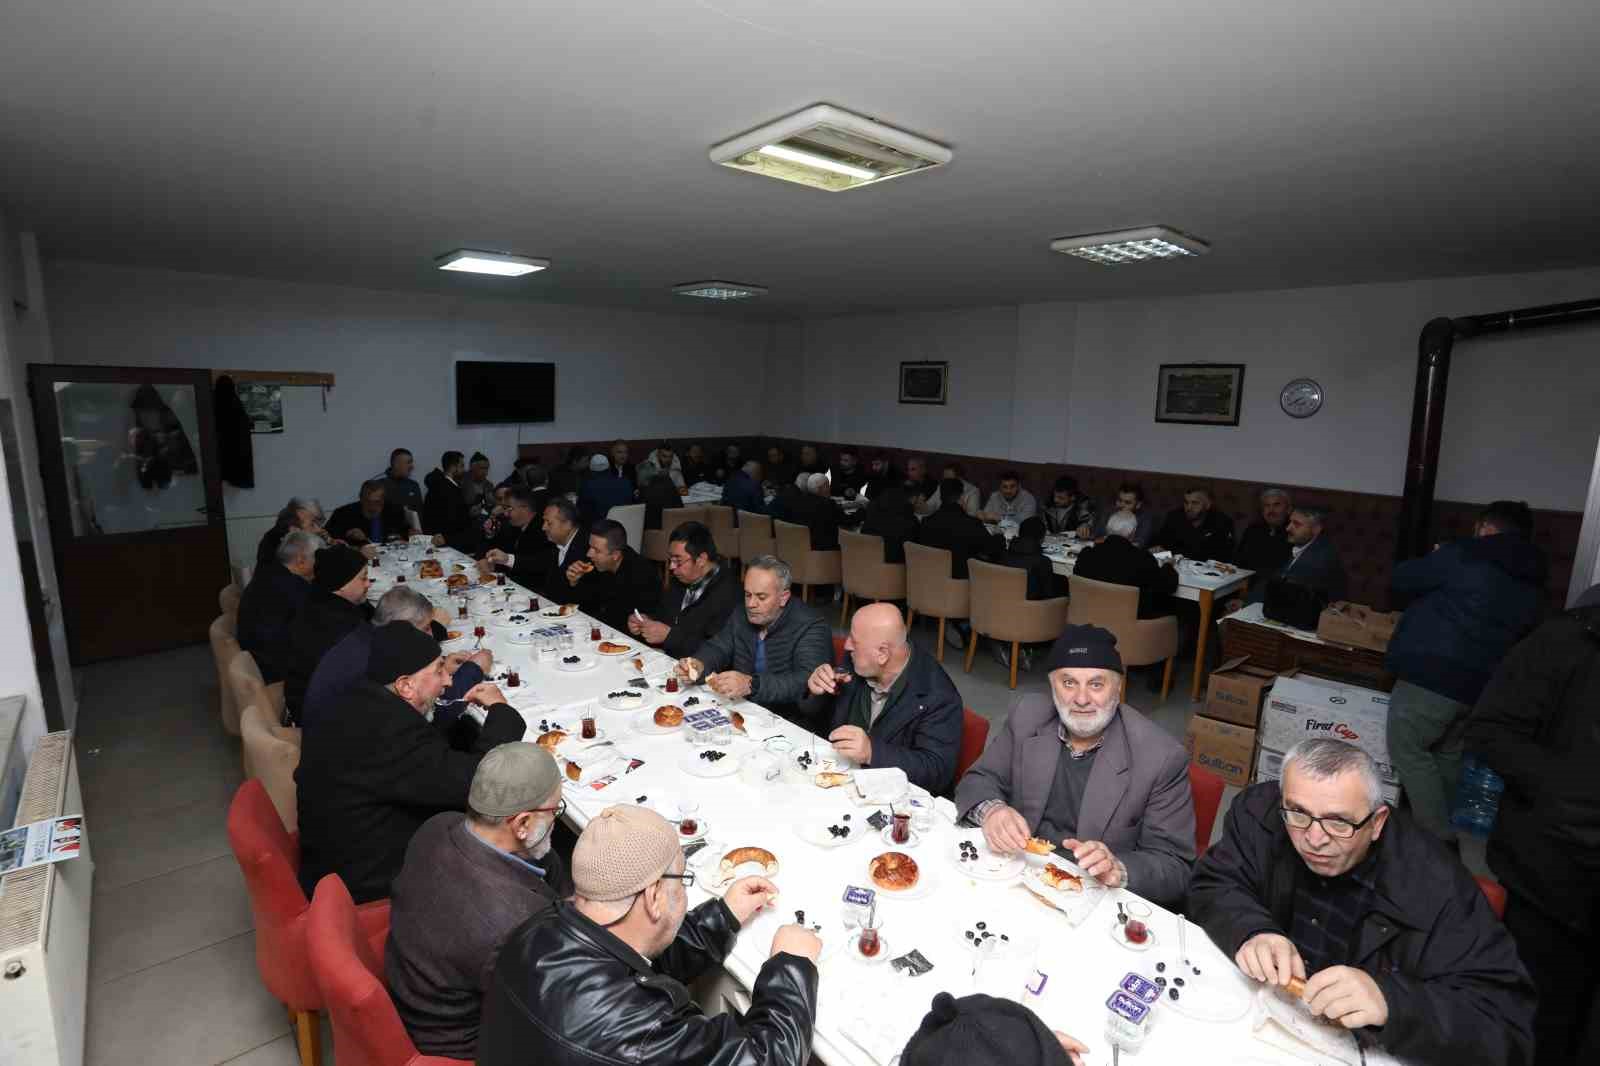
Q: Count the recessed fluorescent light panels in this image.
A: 4